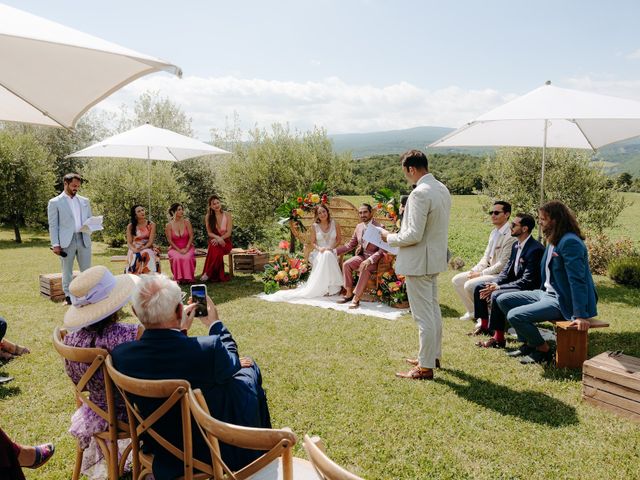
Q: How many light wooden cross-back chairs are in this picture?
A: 4